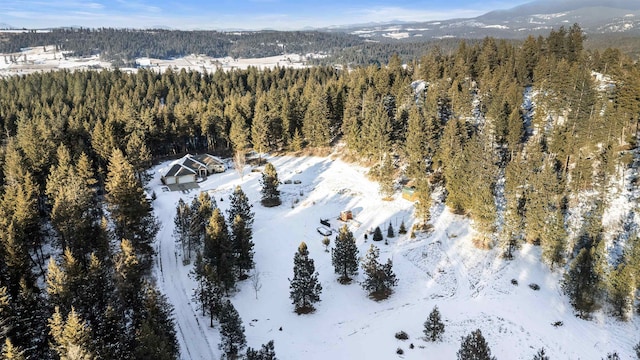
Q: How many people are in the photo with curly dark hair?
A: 0